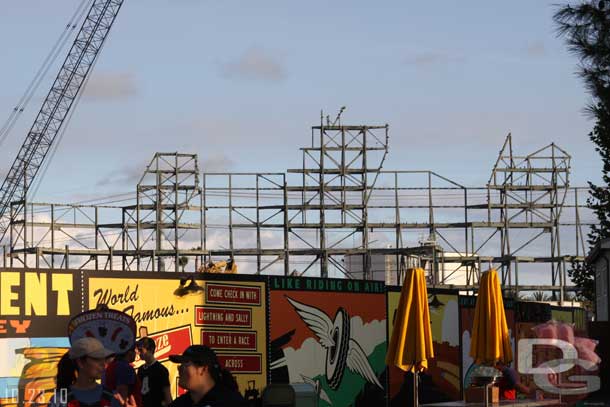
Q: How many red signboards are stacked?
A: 4